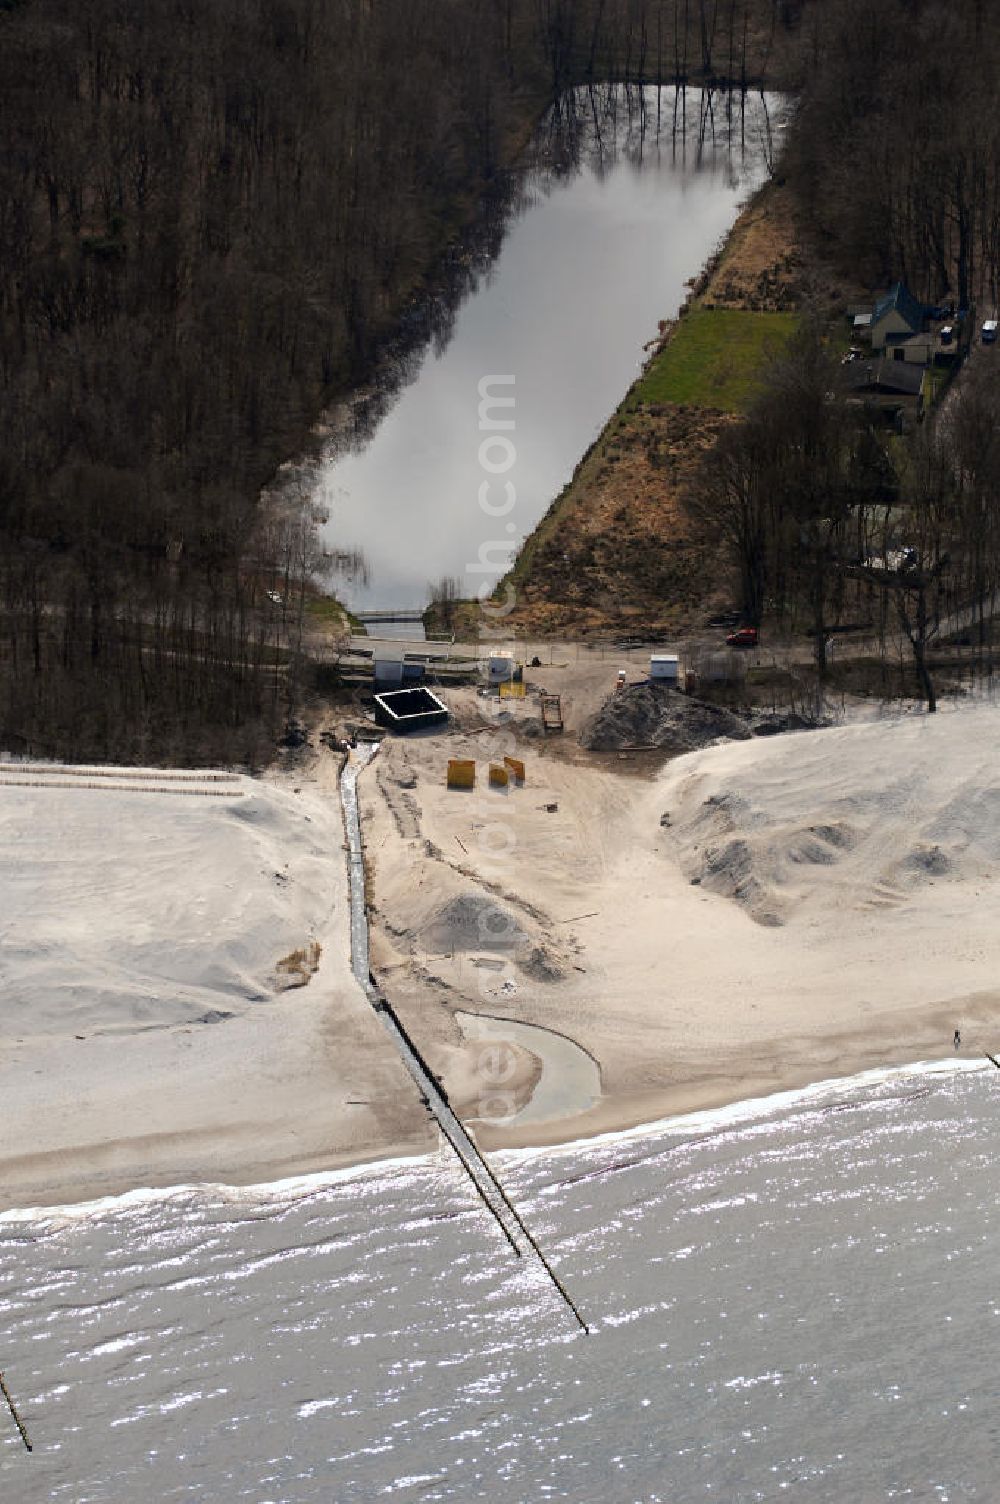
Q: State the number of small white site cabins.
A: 2